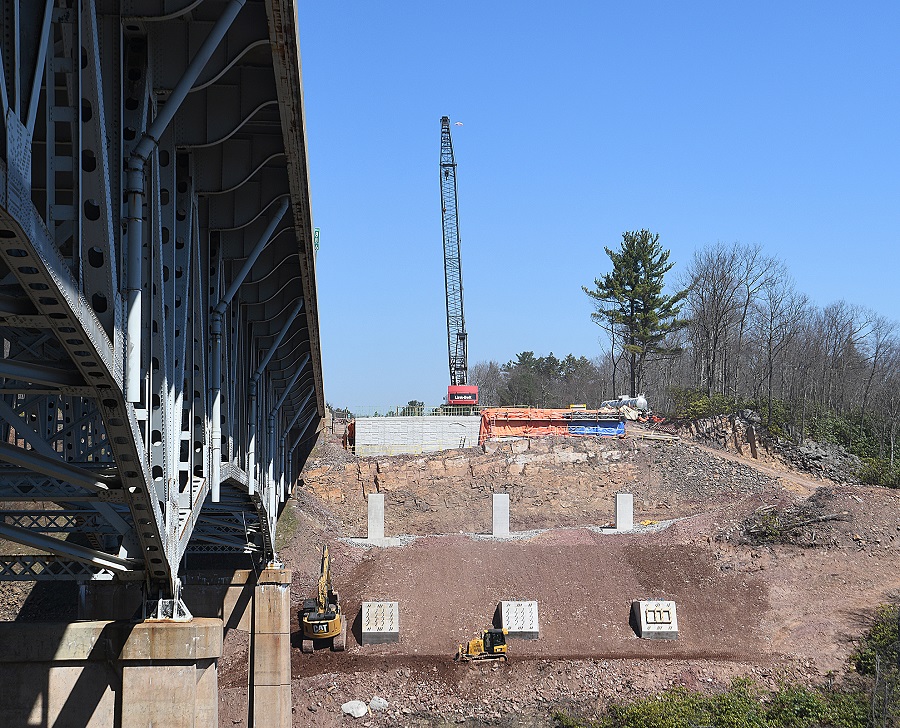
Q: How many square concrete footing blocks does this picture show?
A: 3